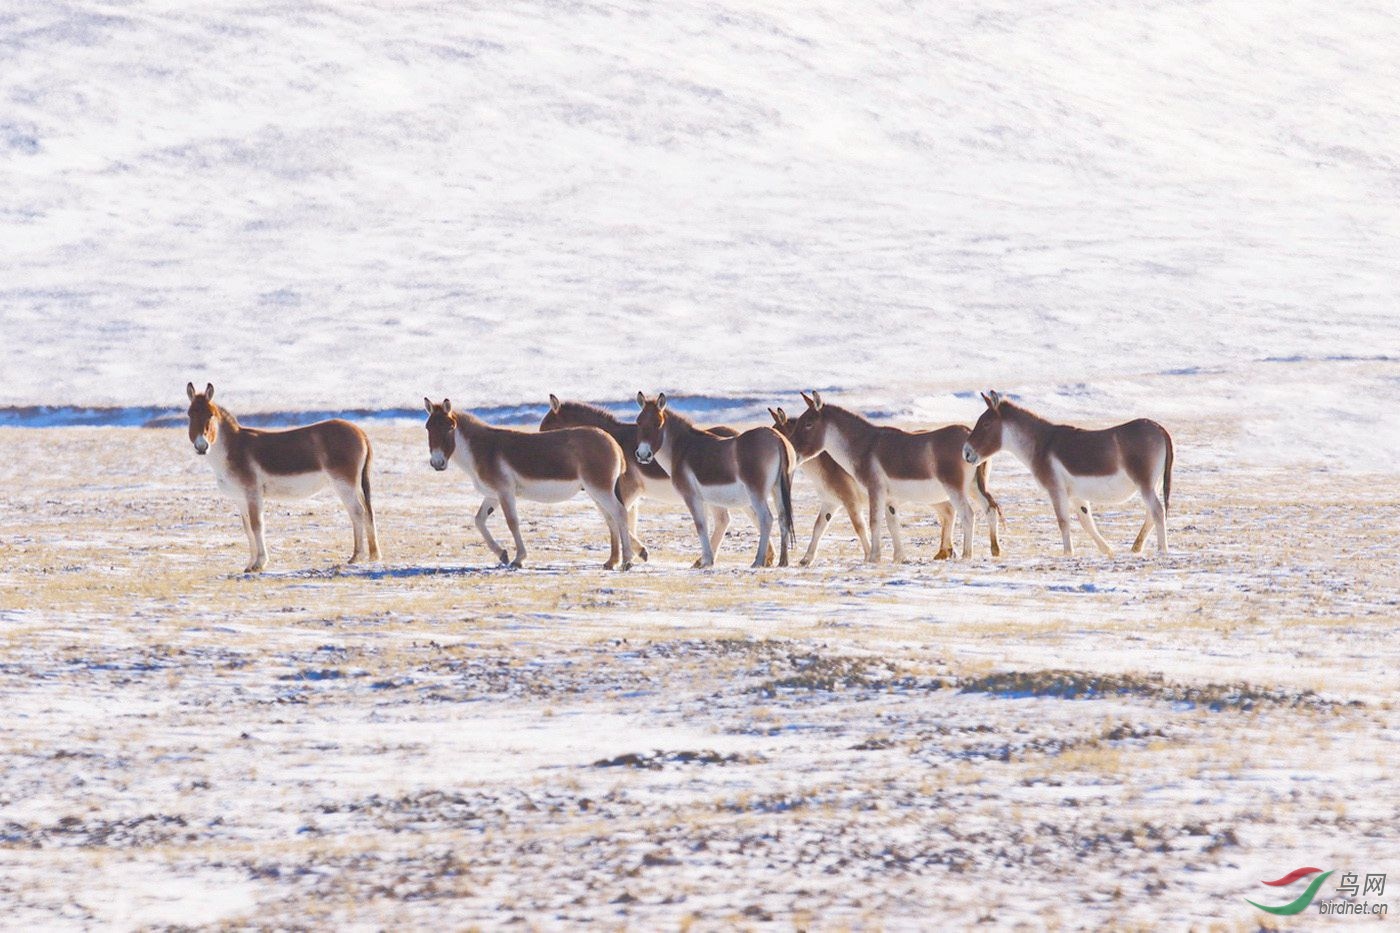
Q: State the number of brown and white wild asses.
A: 7